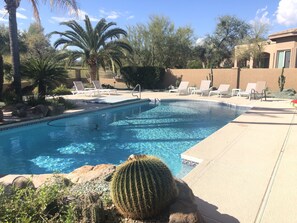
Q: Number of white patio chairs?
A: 6